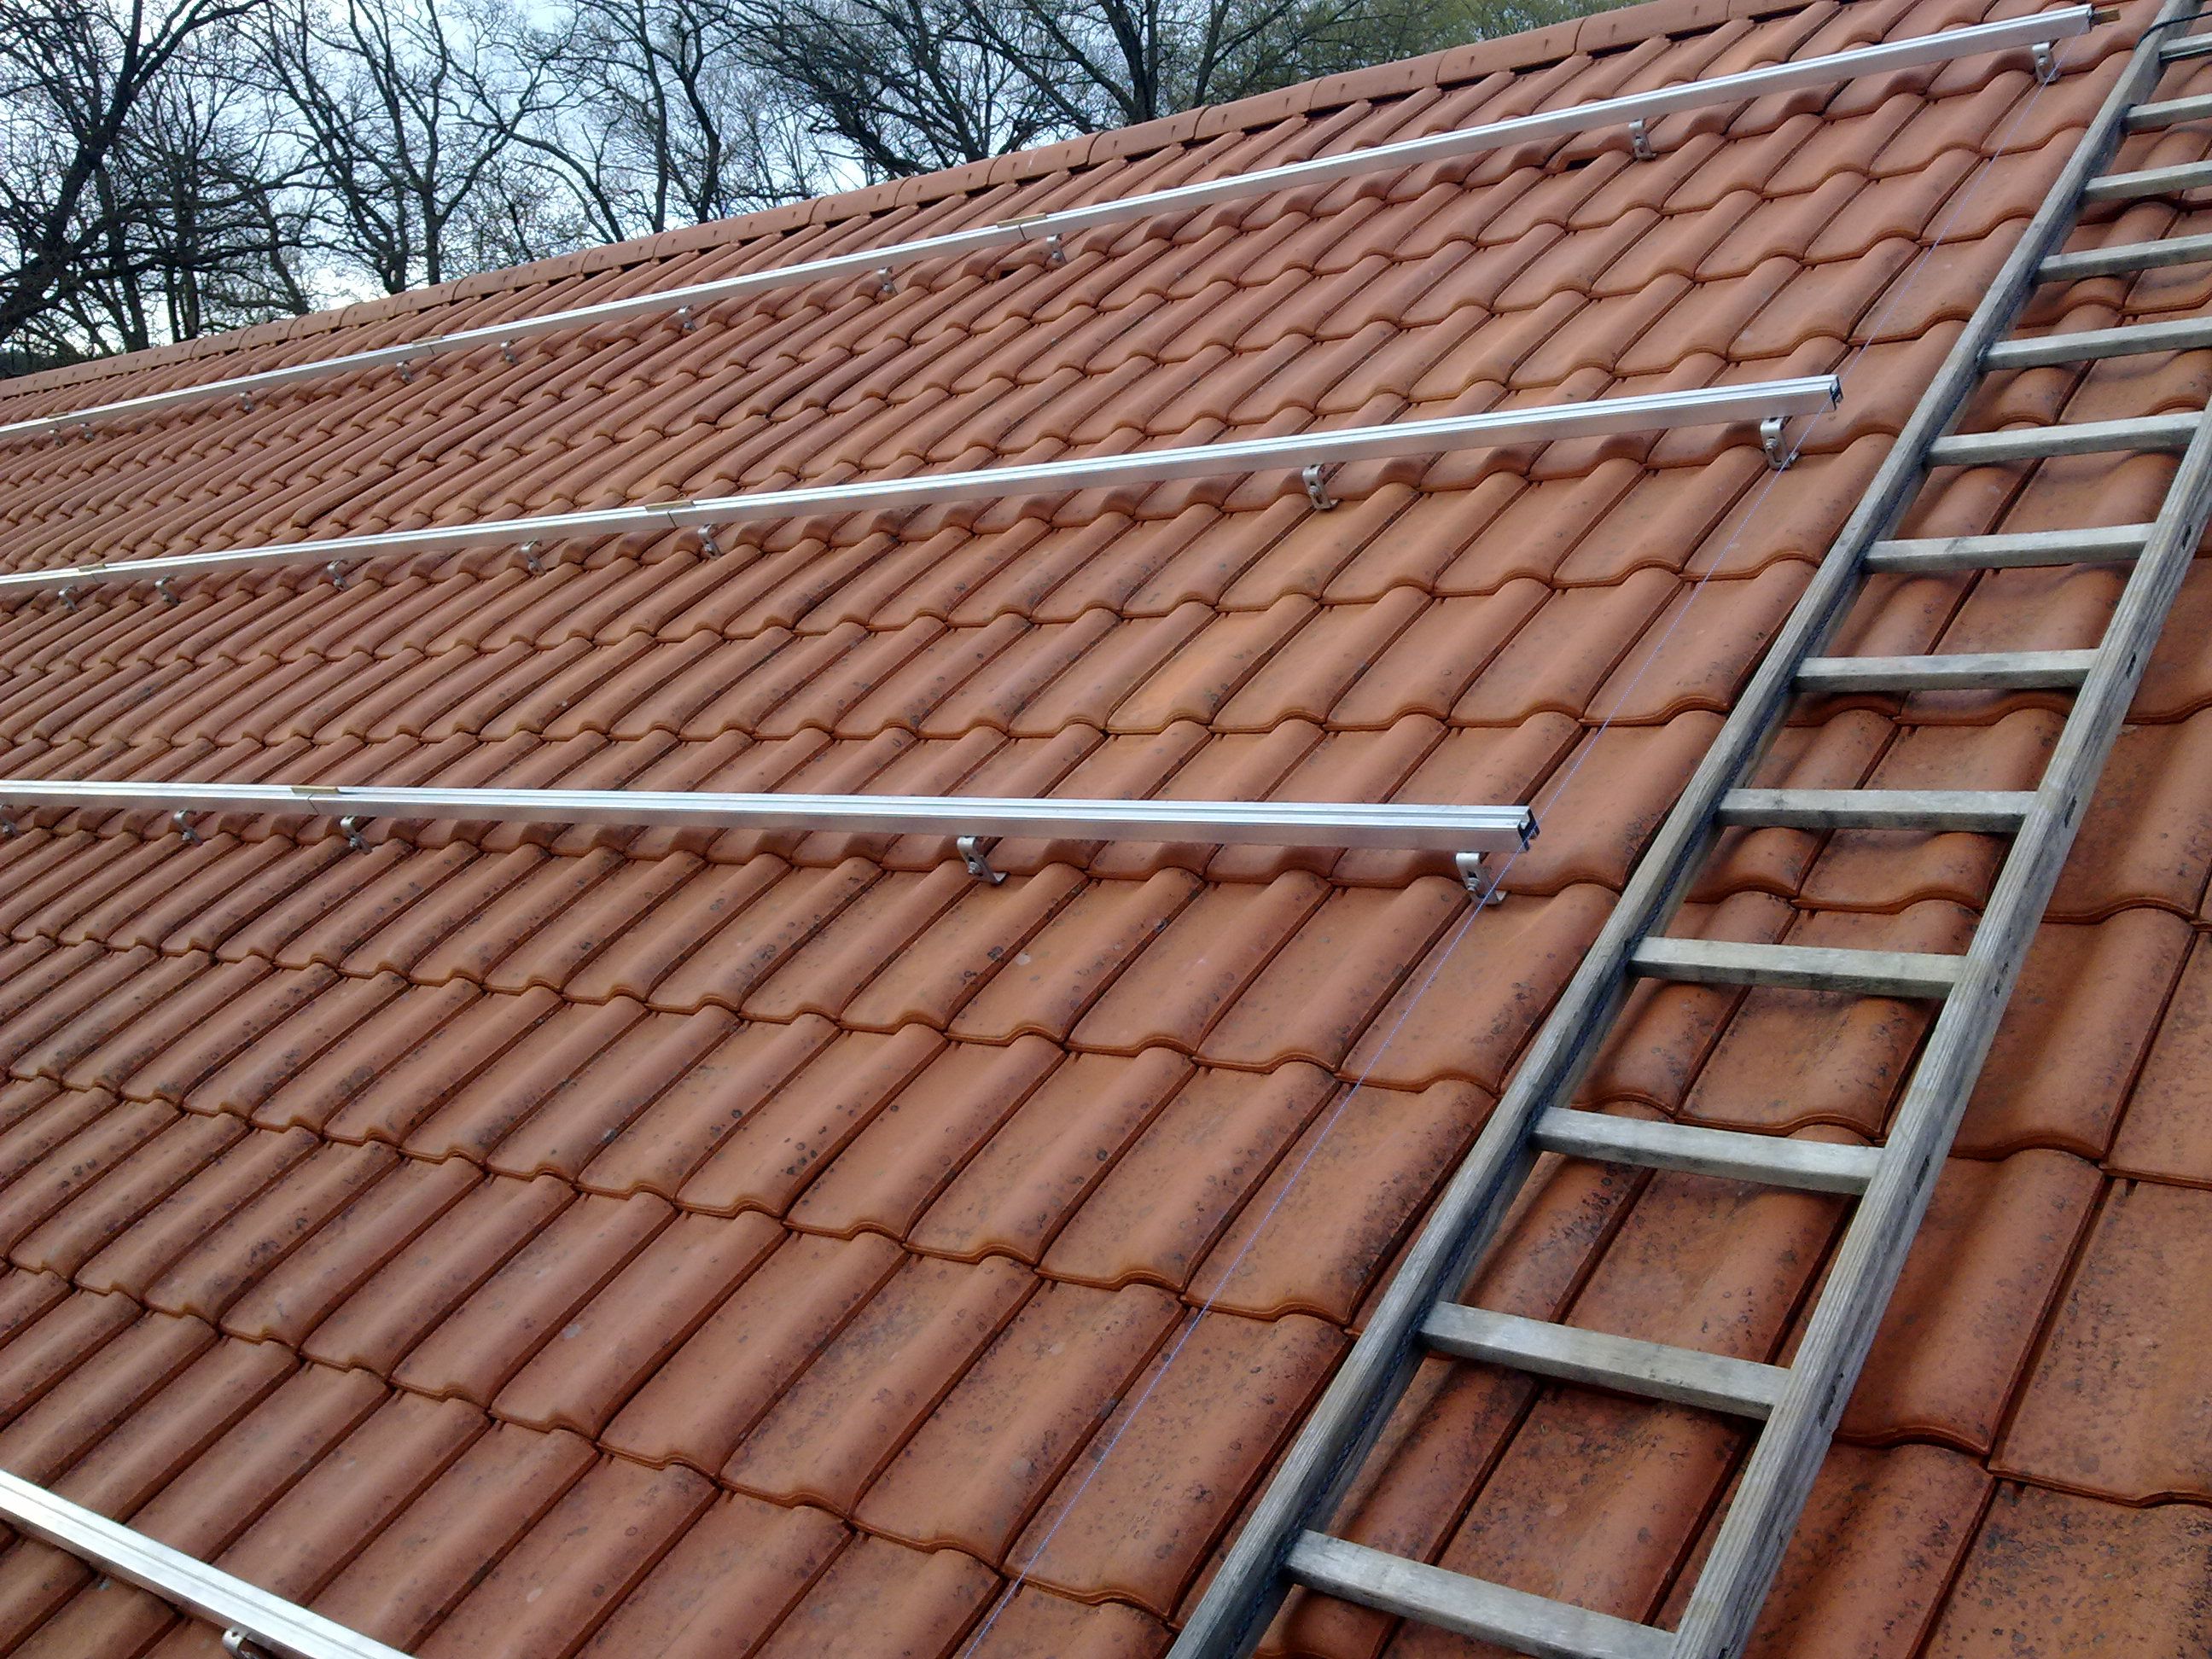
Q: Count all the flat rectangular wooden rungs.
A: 13